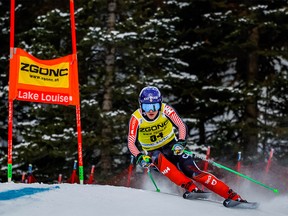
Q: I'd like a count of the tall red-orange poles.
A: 2